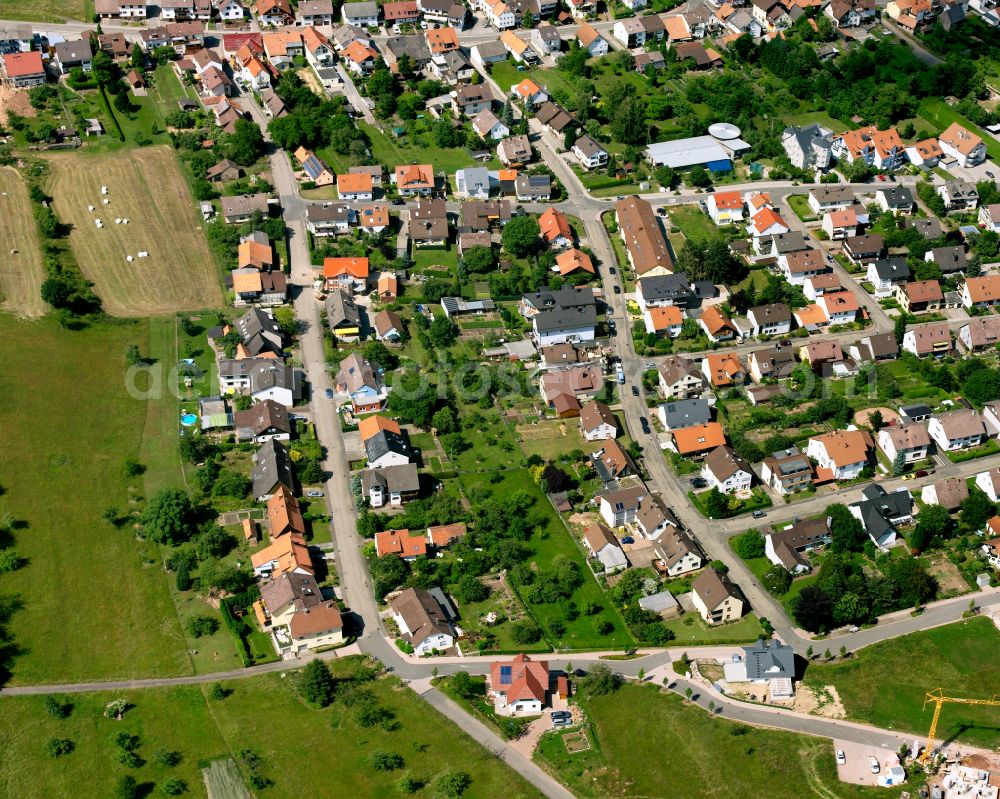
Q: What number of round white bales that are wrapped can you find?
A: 11